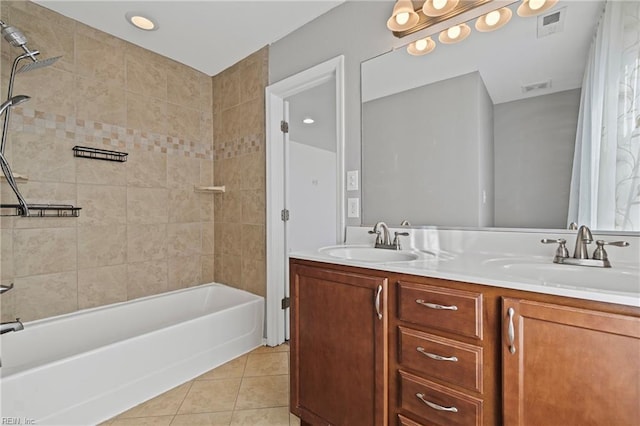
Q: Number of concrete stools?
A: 0